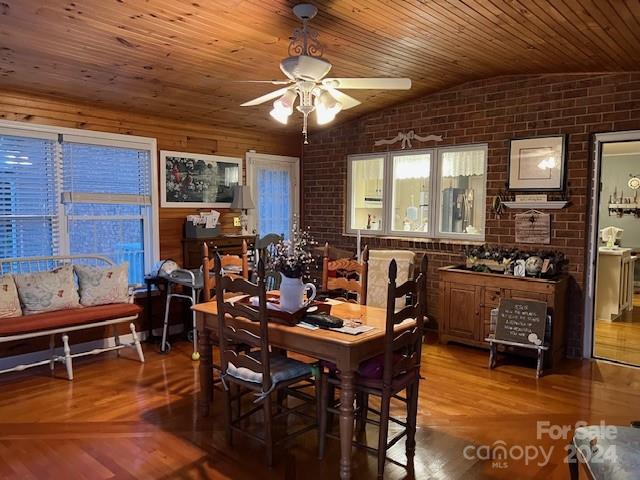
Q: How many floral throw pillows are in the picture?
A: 3